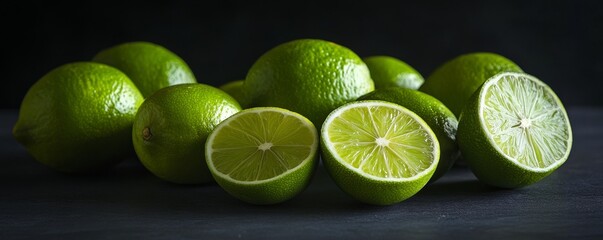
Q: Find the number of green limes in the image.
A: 11